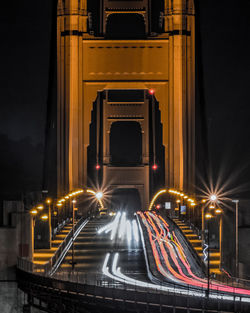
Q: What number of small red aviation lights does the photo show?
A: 3